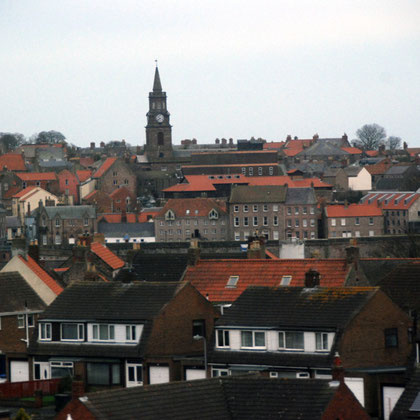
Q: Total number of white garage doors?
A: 5